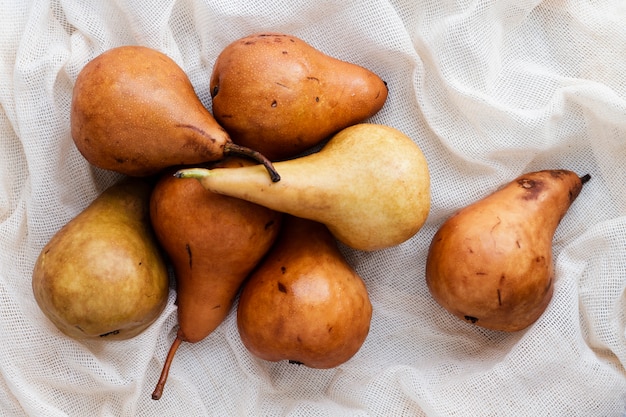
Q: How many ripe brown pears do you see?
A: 5